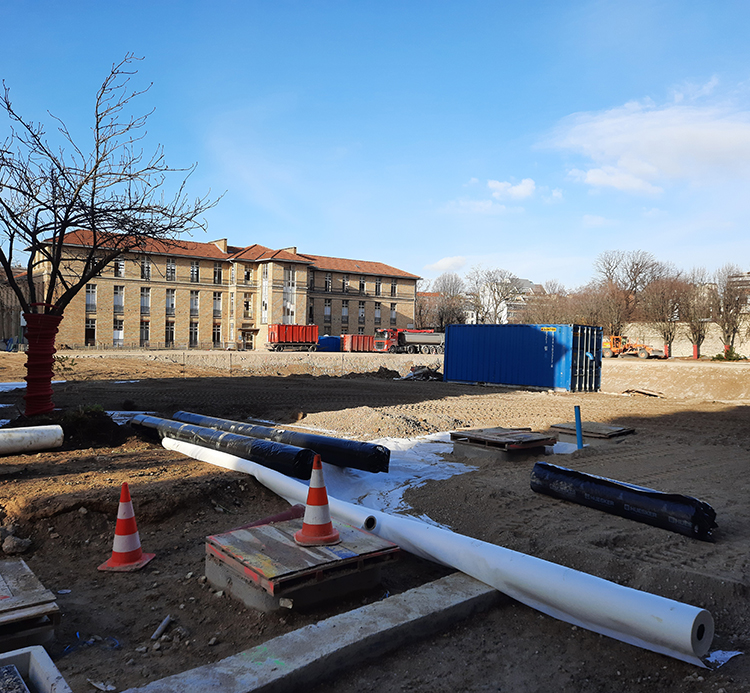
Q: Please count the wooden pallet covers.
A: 4